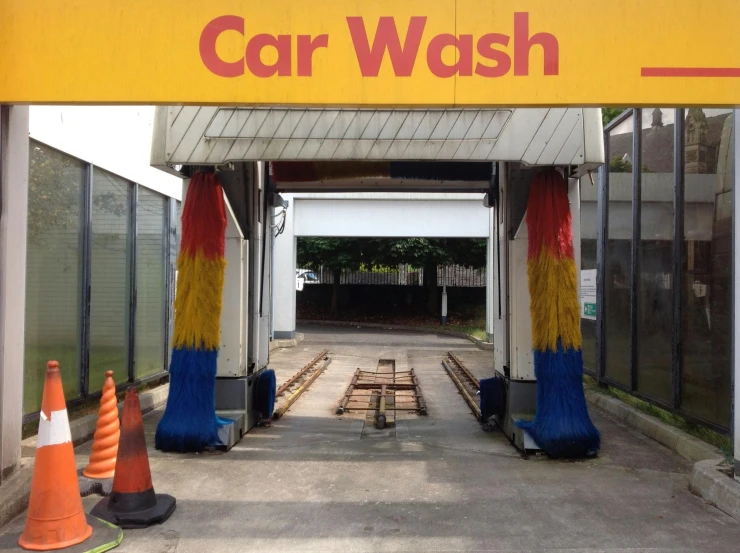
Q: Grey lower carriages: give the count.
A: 2